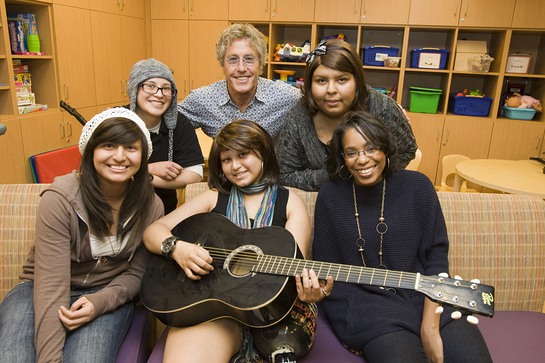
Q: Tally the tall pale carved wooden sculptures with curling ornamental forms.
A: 0